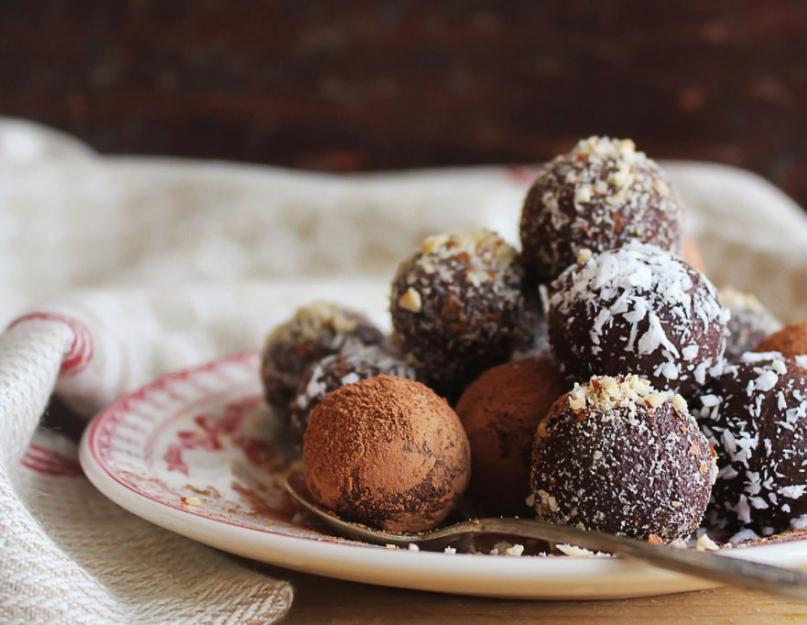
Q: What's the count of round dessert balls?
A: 12